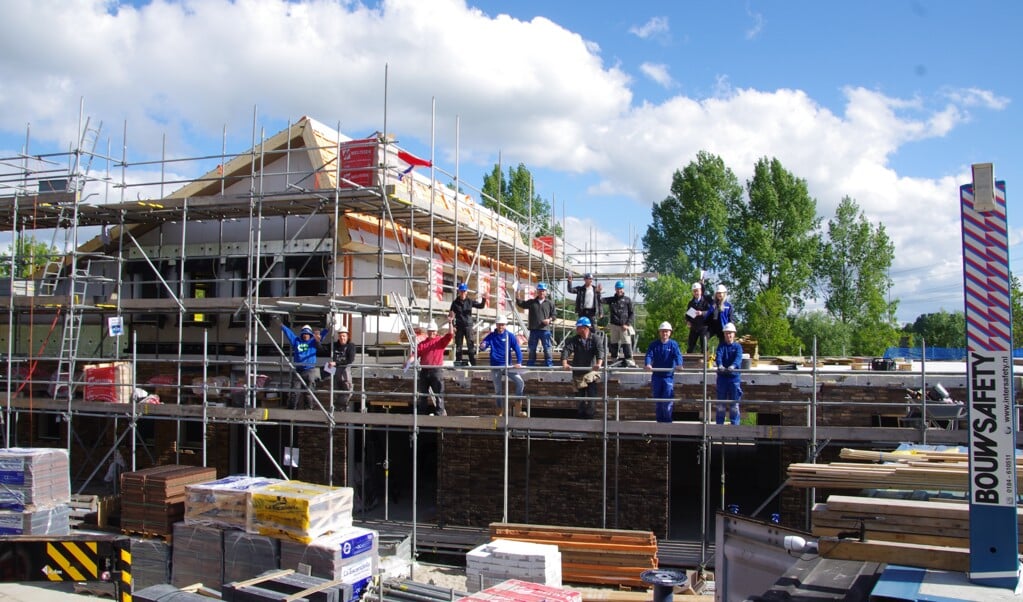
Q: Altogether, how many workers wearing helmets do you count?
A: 13